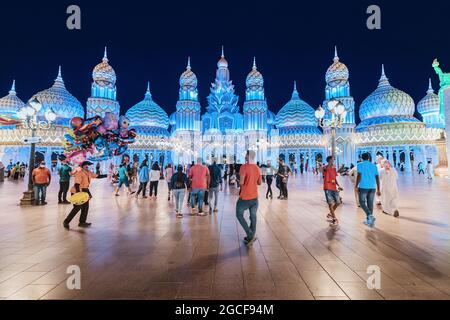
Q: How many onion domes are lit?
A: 11